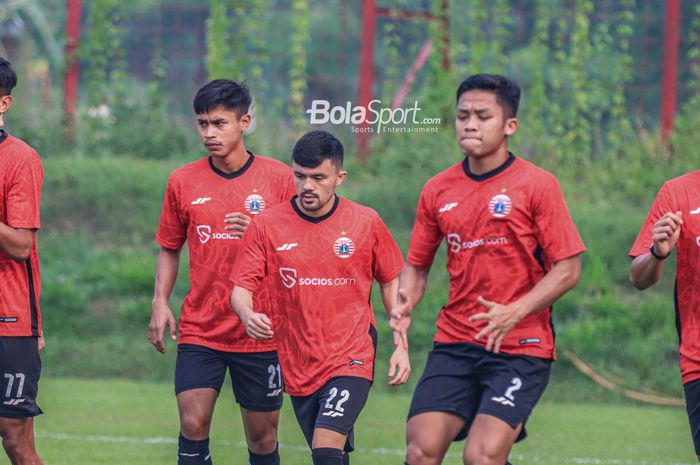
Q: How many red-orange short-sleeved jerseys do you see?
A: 5